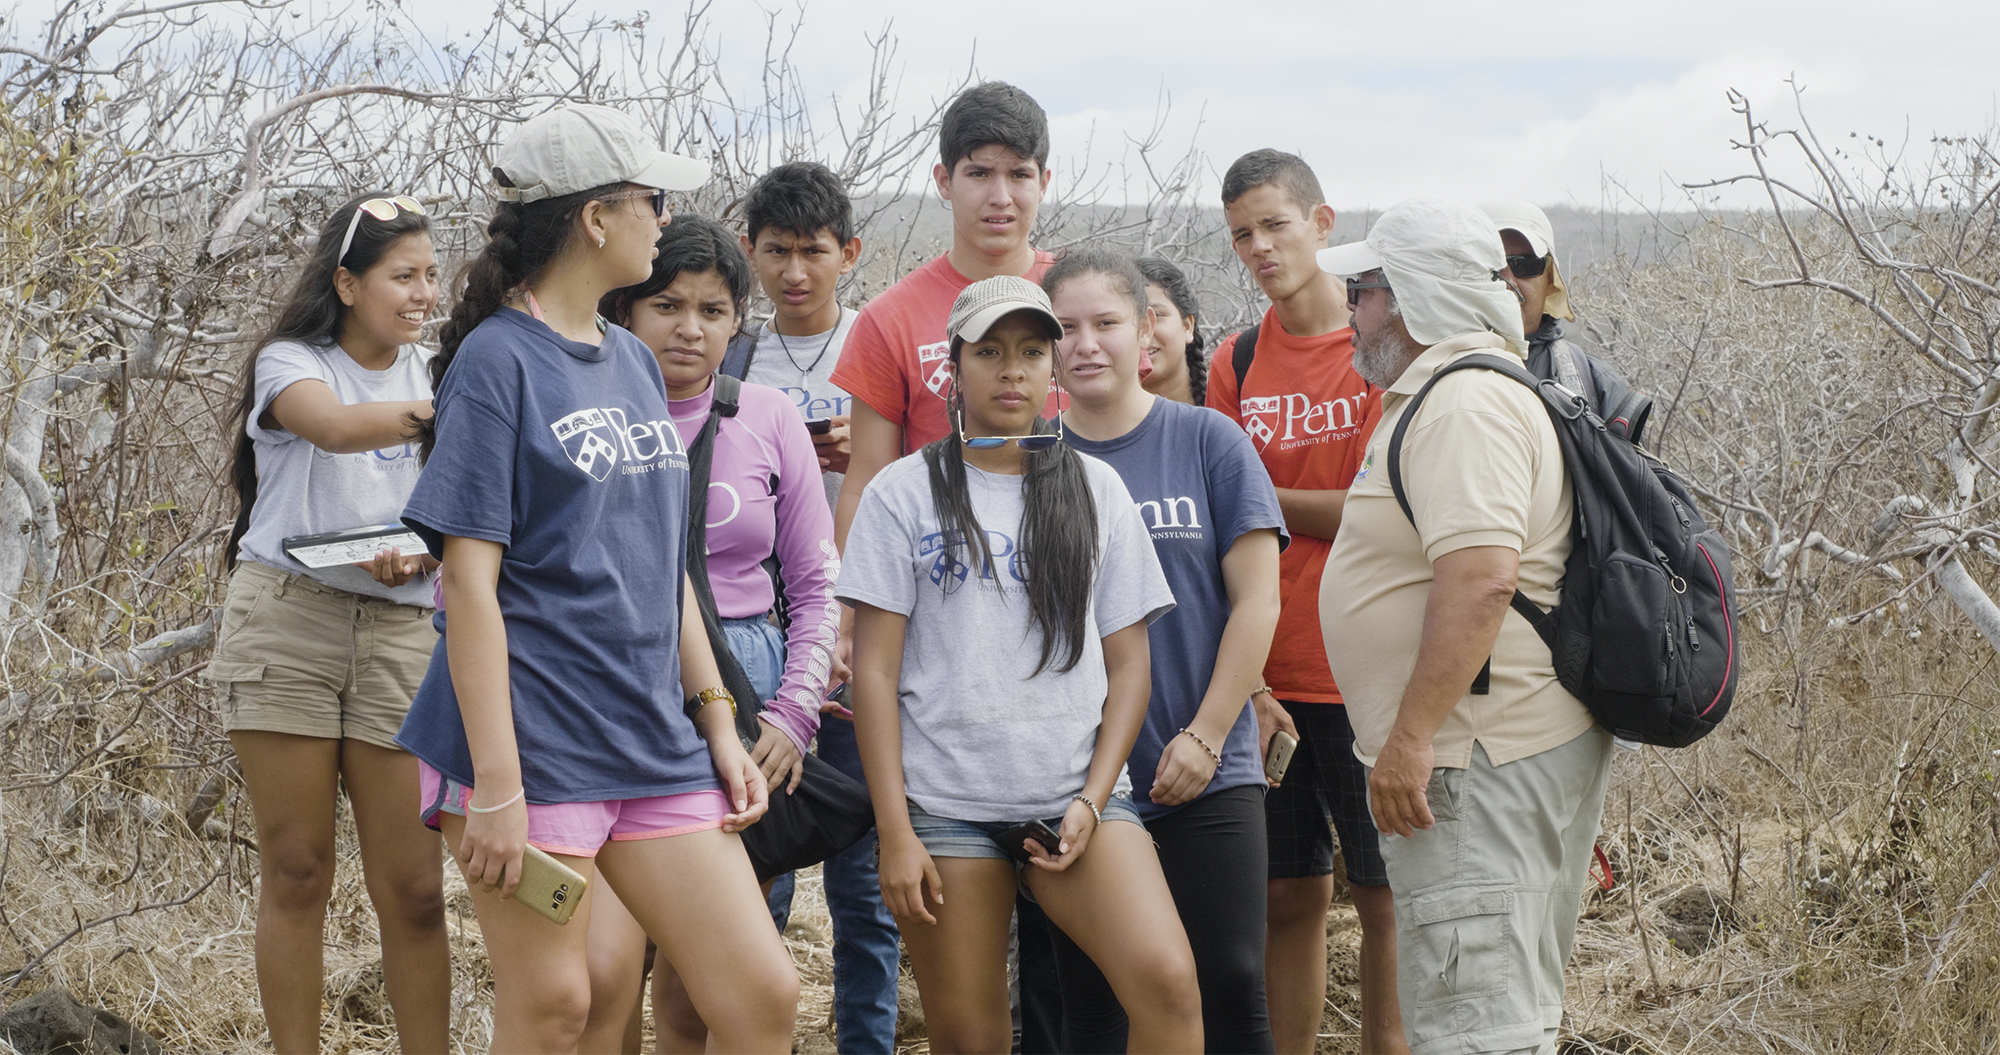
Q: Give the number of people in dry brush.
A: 11